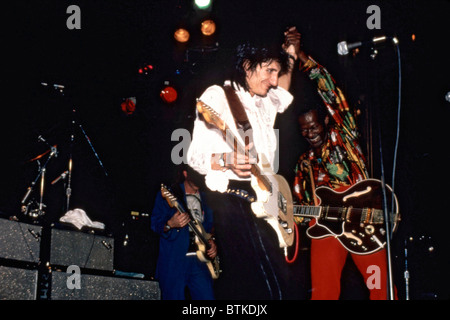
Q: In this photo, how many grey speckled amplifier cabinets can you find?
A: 4